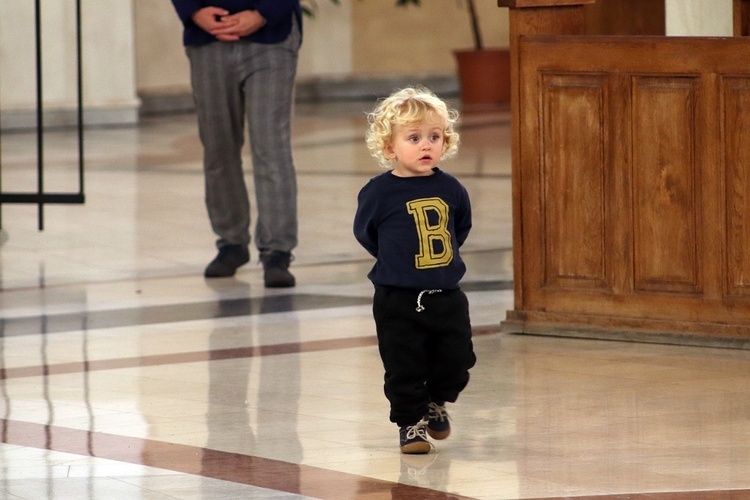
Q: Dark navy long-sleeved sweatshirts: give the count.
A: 1